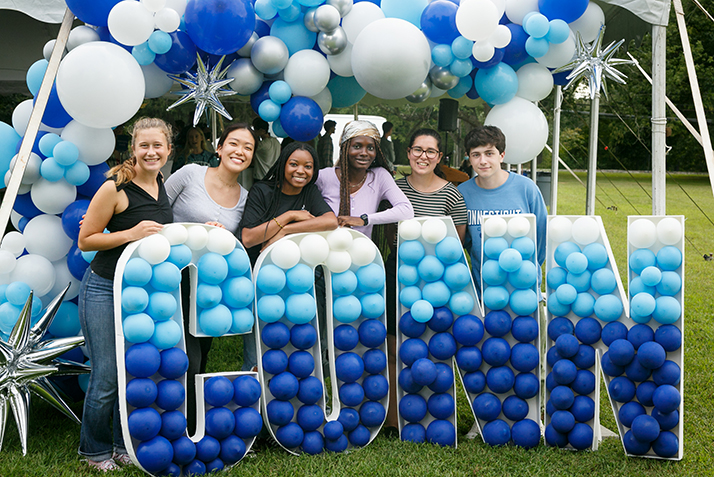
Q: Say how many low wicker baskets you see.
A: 0